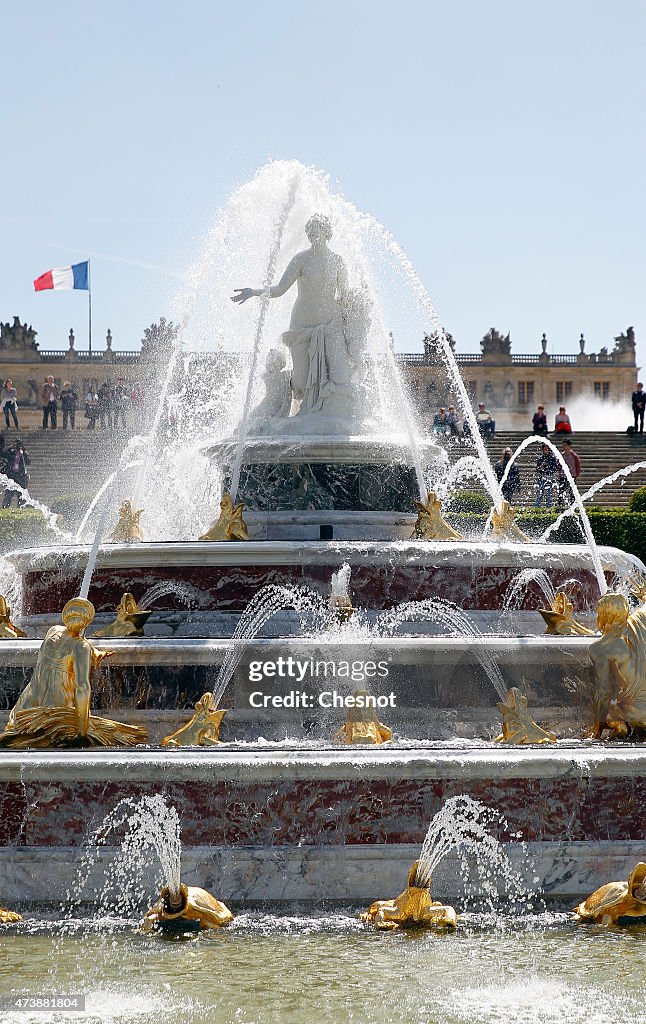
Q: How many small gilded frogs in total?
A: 11